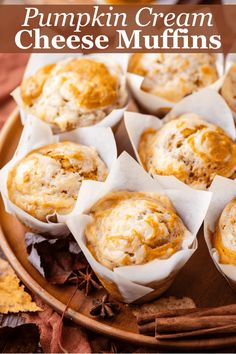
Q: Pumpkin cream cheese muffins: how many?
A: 7